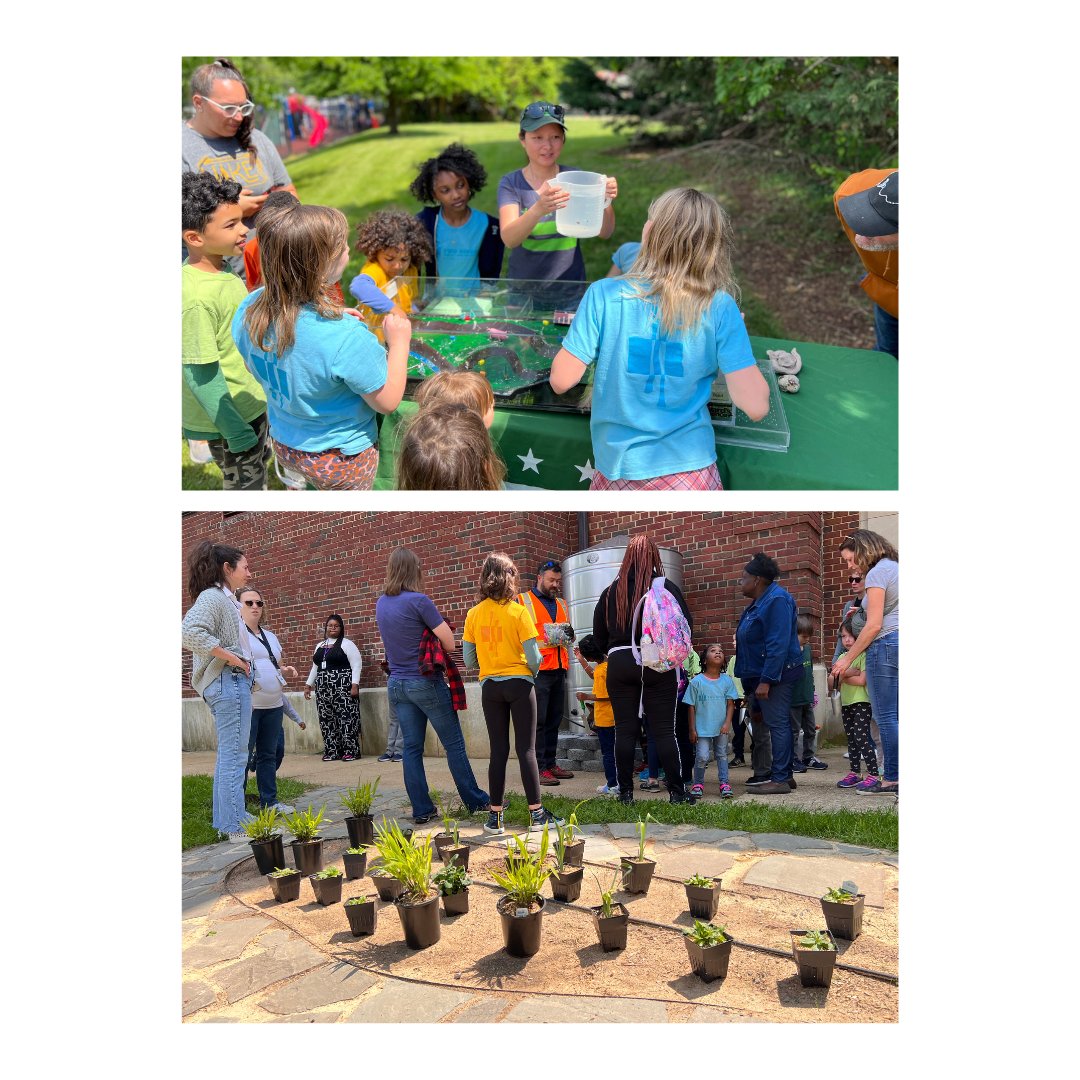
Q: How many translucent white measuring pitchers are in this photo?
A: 1